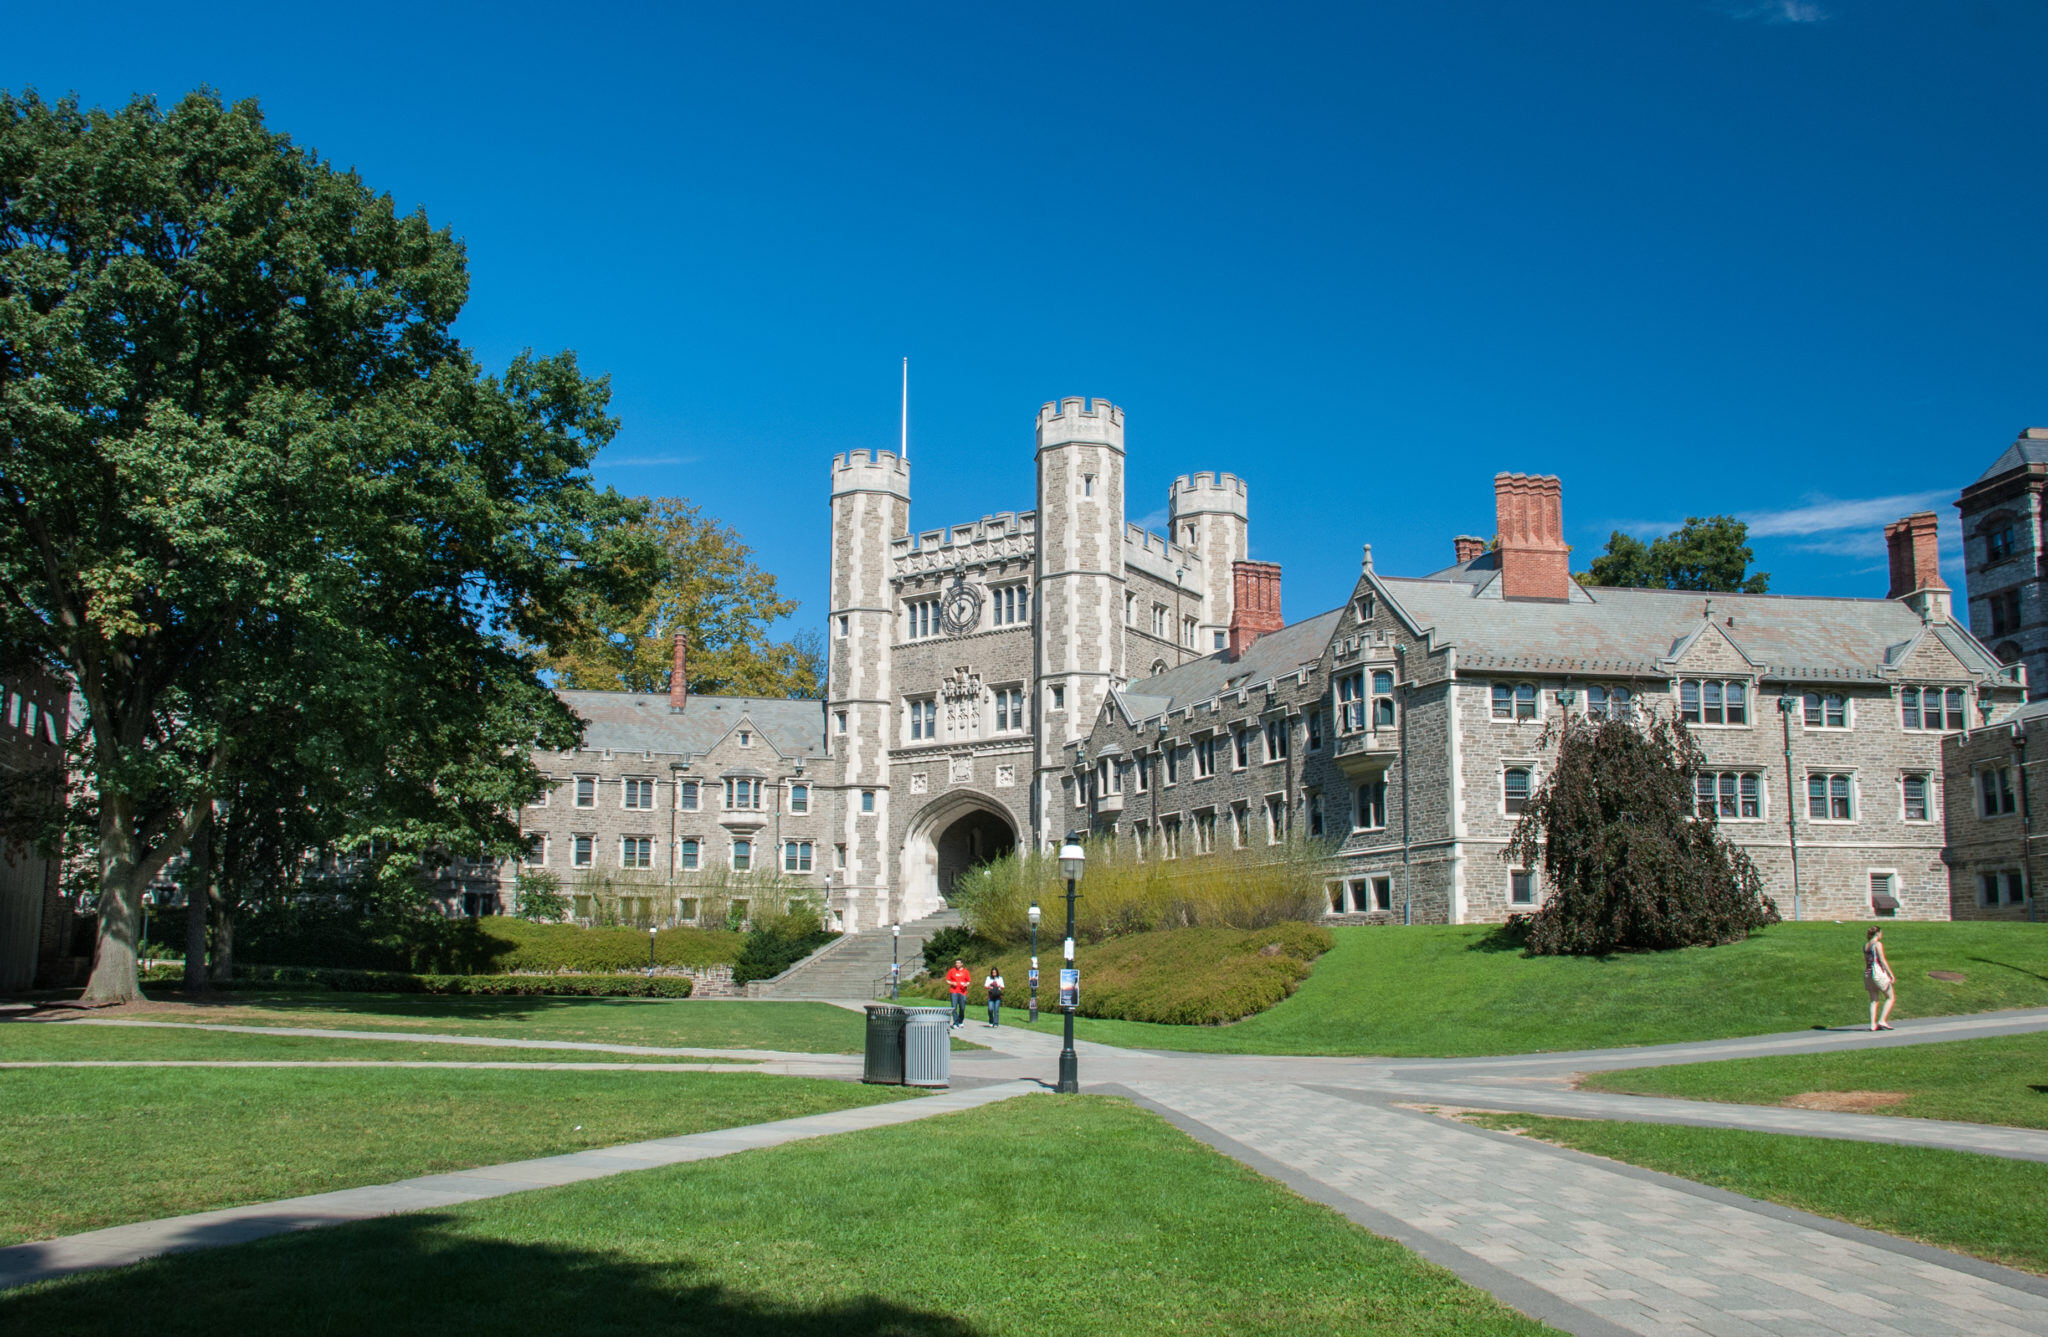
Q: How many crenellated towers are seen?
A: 3